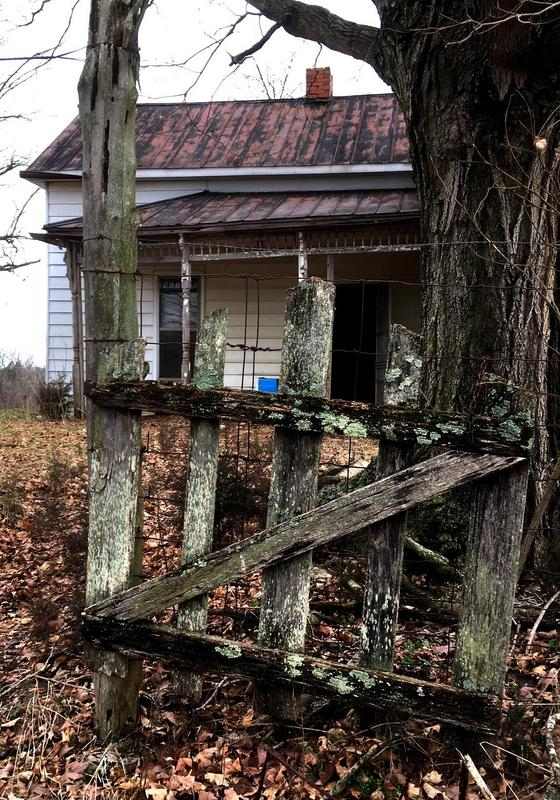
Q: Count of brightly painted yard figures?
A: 0